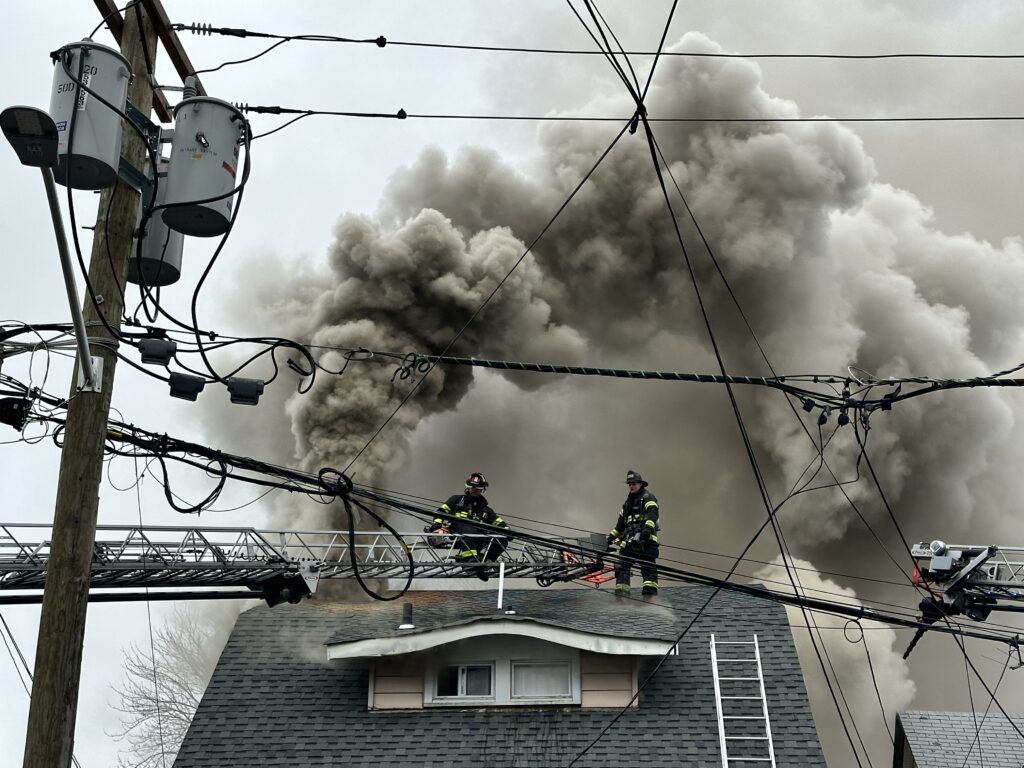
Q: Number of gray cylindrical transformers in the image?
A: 3